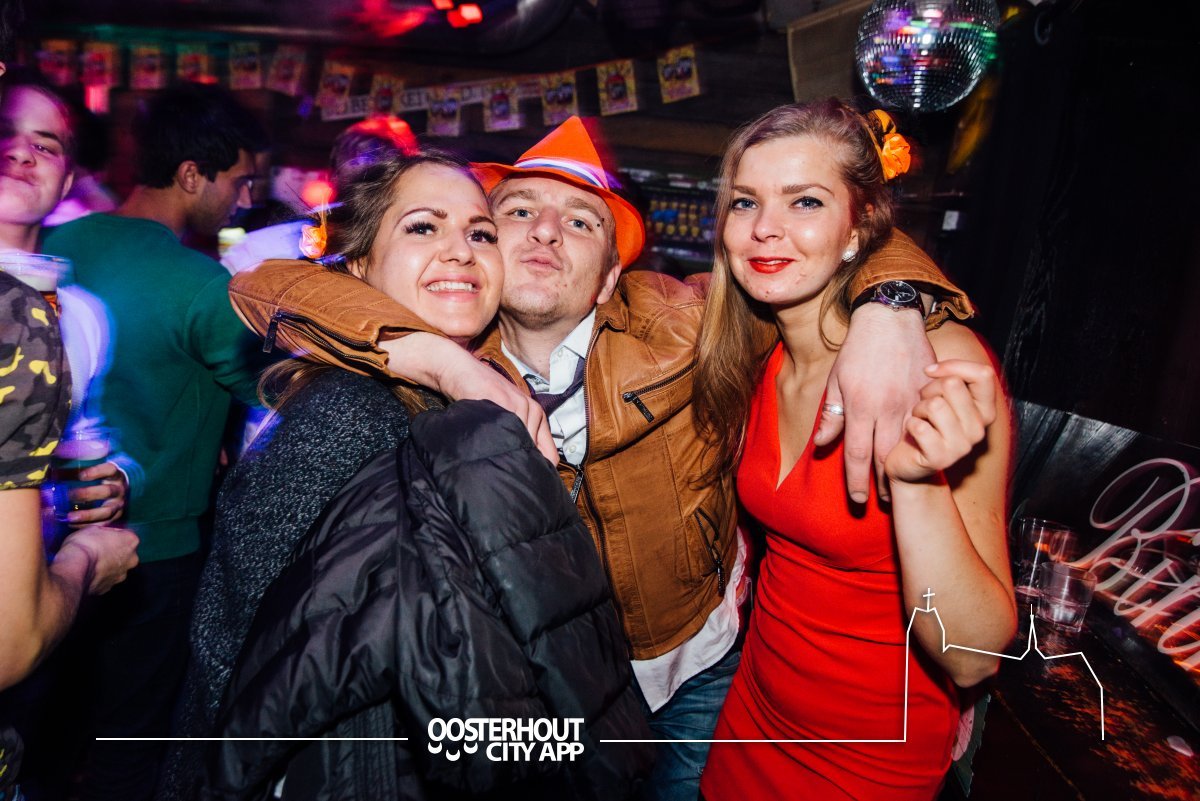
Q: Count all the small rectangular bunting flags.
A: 13